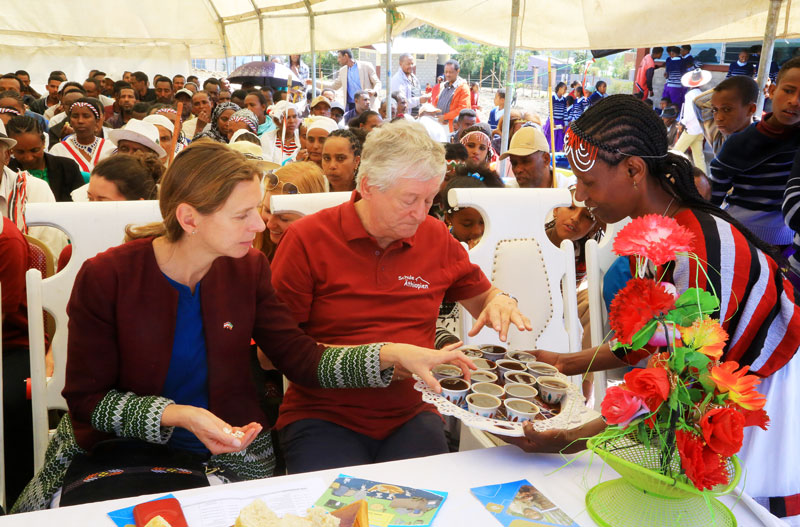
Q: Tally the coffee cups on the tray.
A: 15